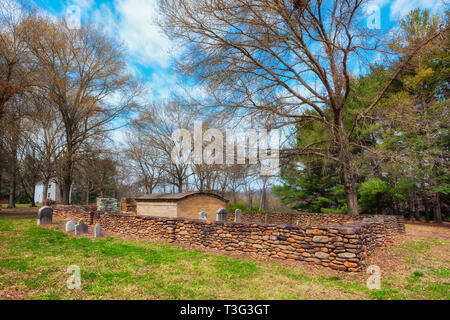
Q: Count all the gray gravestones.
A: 7